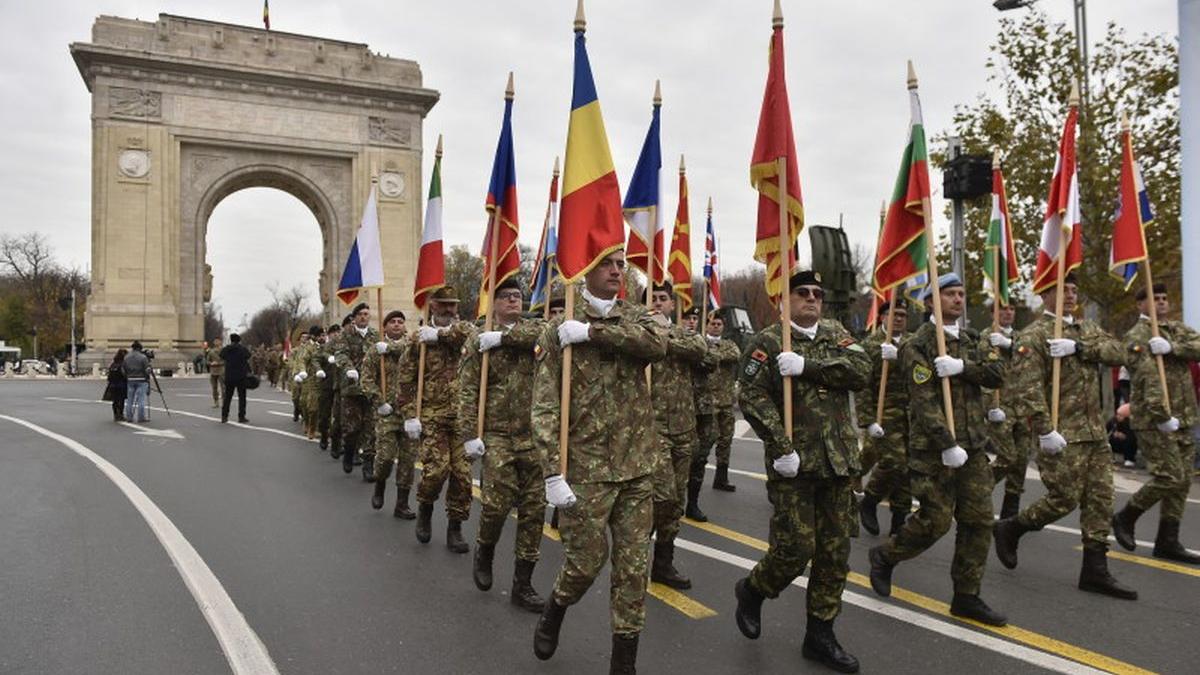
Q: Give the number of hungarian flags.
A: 1